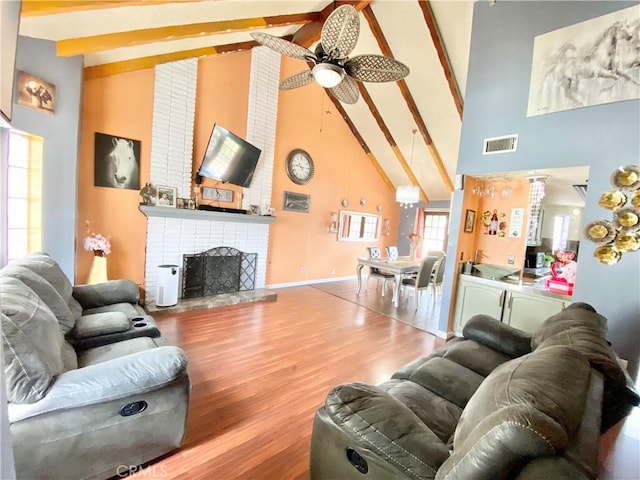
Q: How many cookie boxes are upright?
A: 0